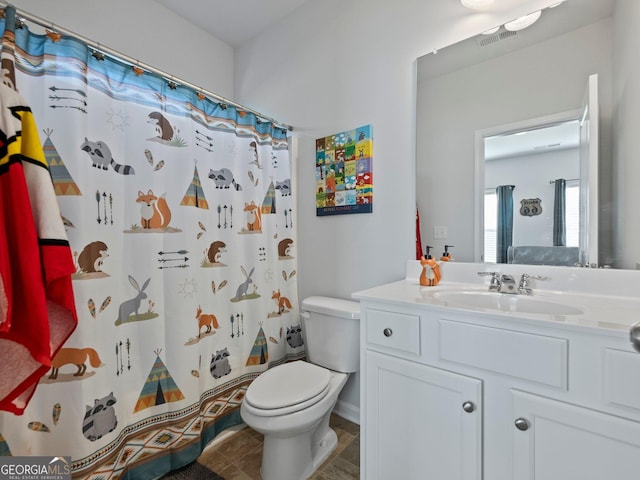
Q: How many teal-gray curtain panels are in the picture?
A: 2